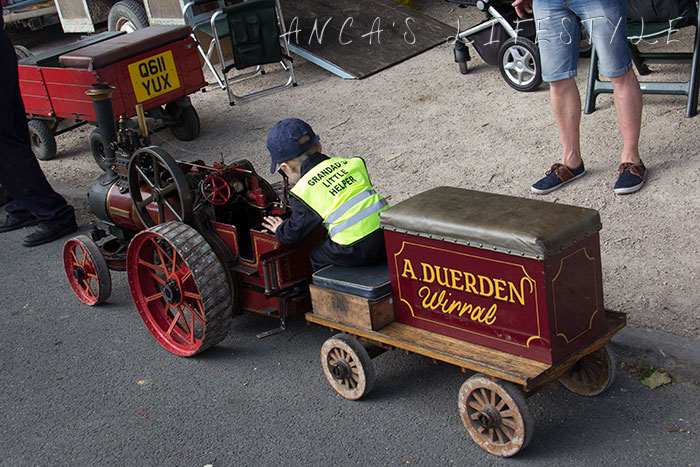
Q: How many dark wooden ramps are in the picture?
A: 1